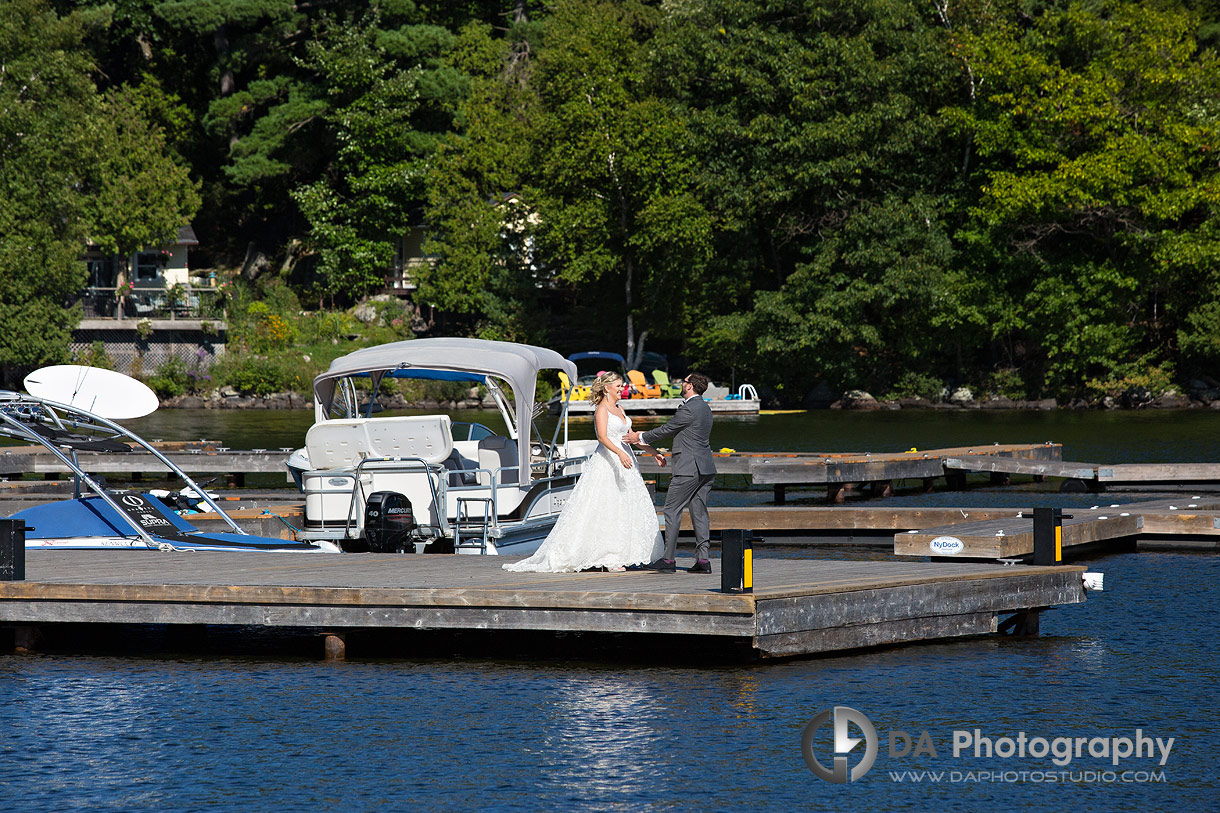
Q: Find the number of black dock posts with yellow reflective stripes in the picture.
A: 2